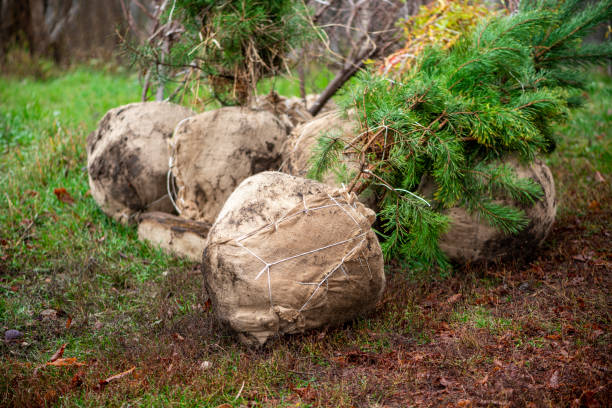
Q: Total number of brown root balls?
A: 5